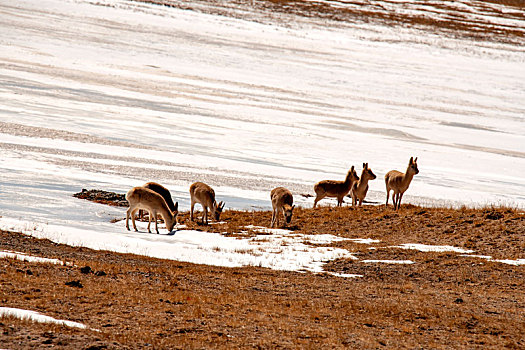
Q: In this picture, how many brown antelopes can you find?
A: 7